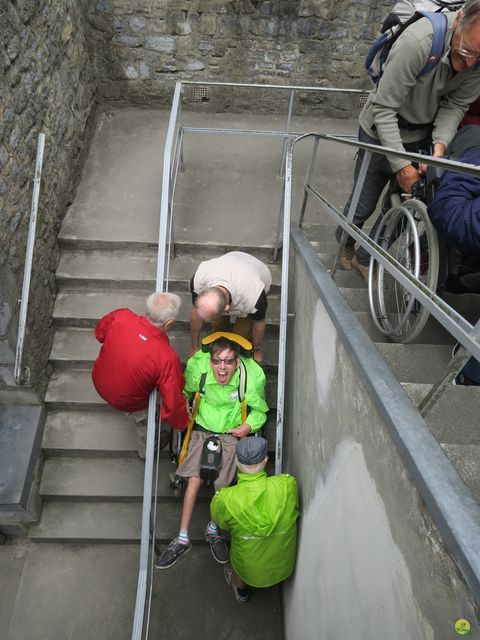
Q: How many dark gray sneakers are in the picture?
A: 2